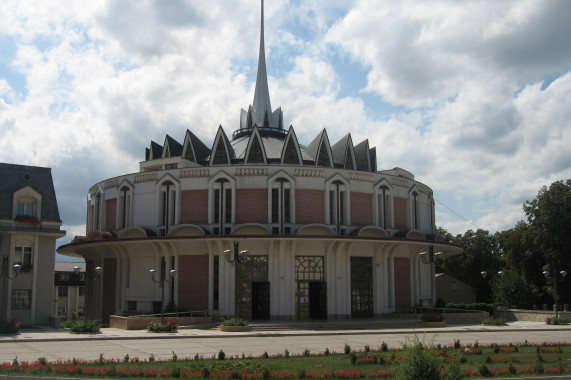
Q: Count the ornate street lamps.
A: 7